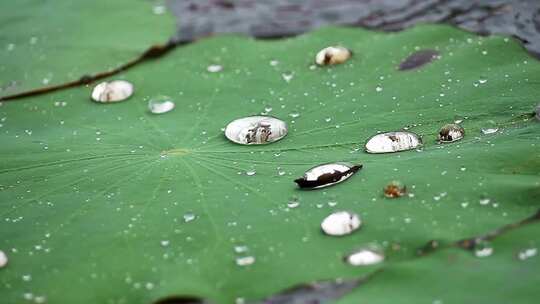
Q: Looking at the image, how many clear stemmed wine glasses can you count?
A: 0